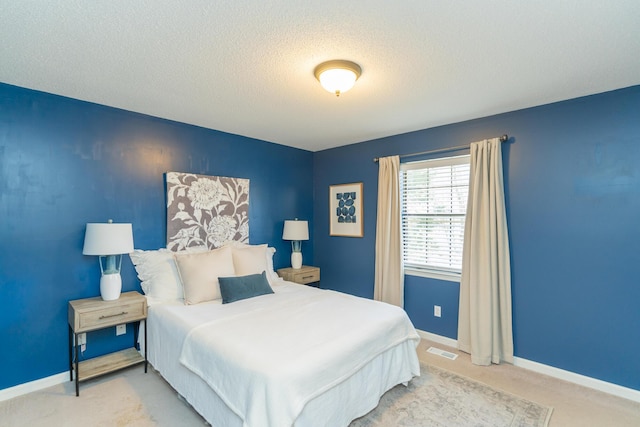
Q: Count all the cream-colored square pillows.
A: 2